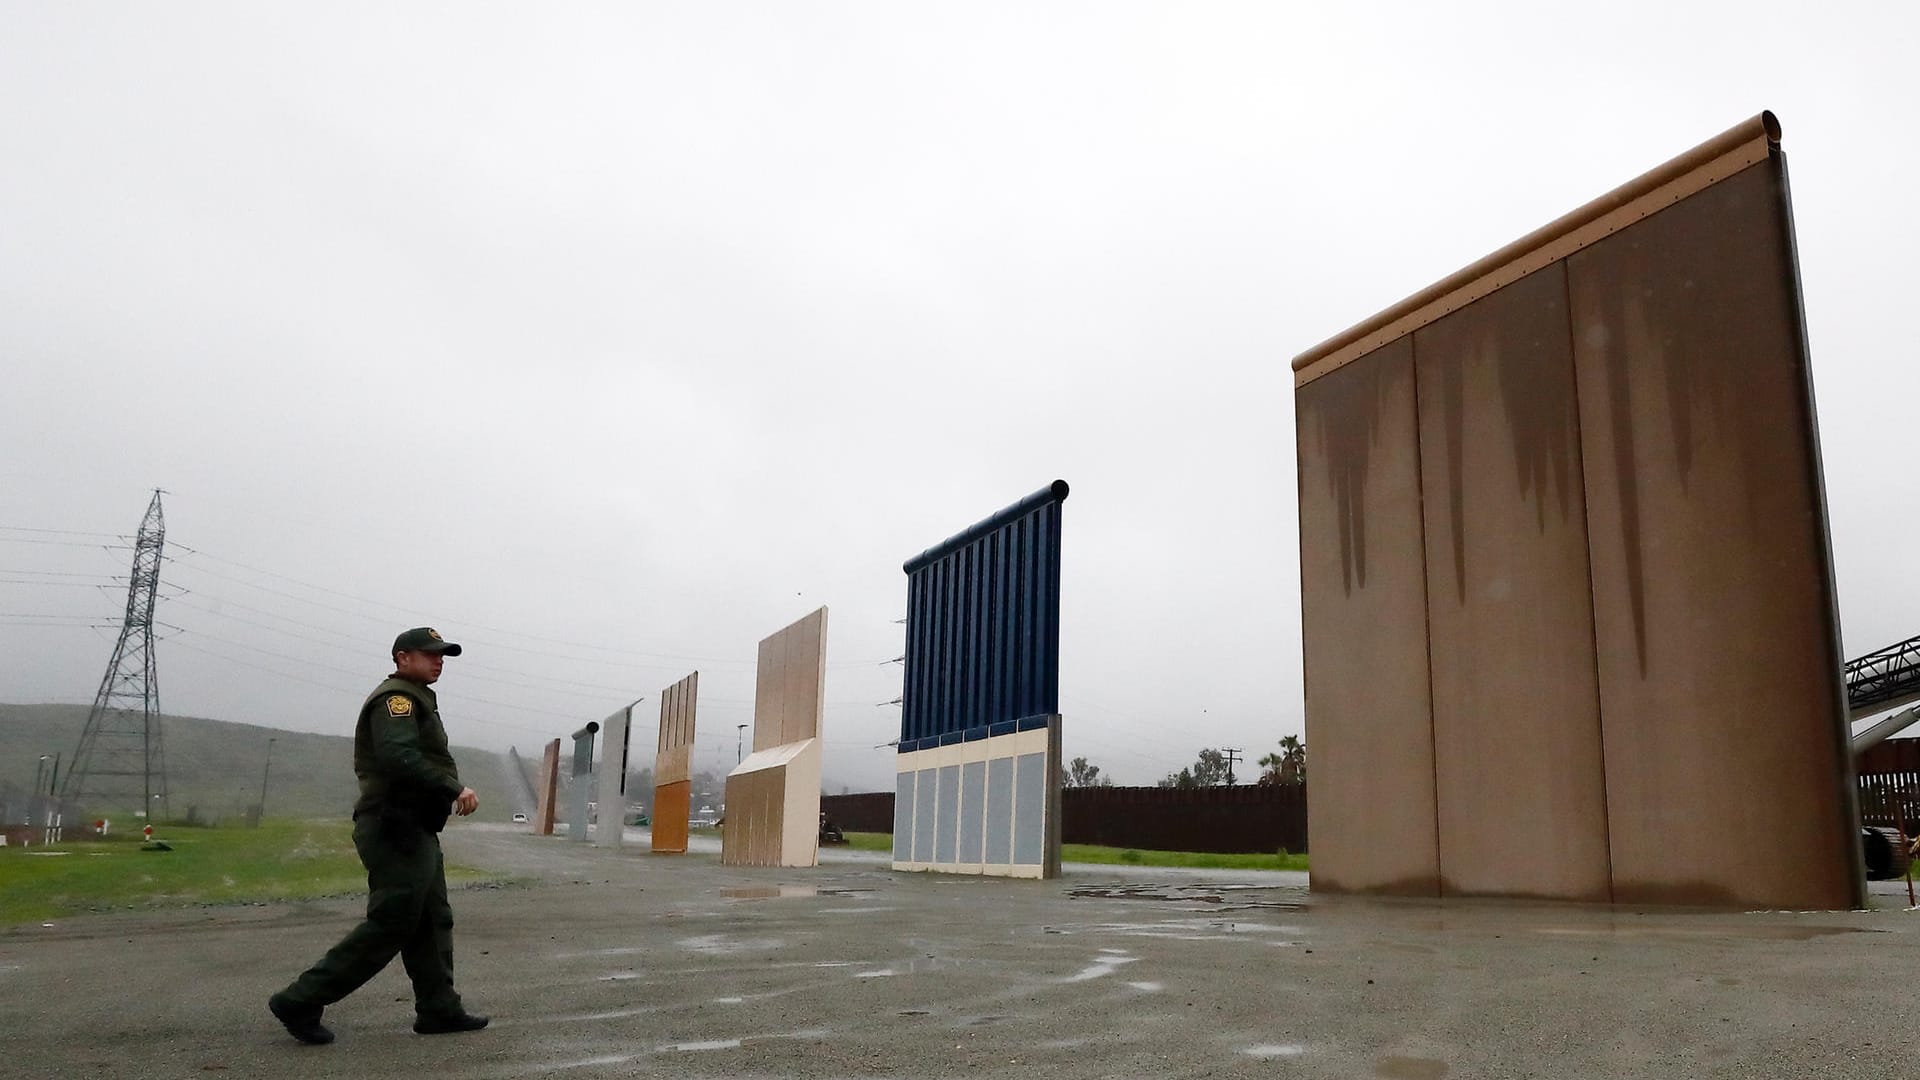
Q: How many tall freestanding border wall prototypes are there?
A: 7